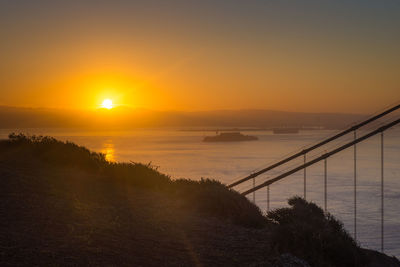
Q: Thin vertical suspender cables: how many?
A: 6